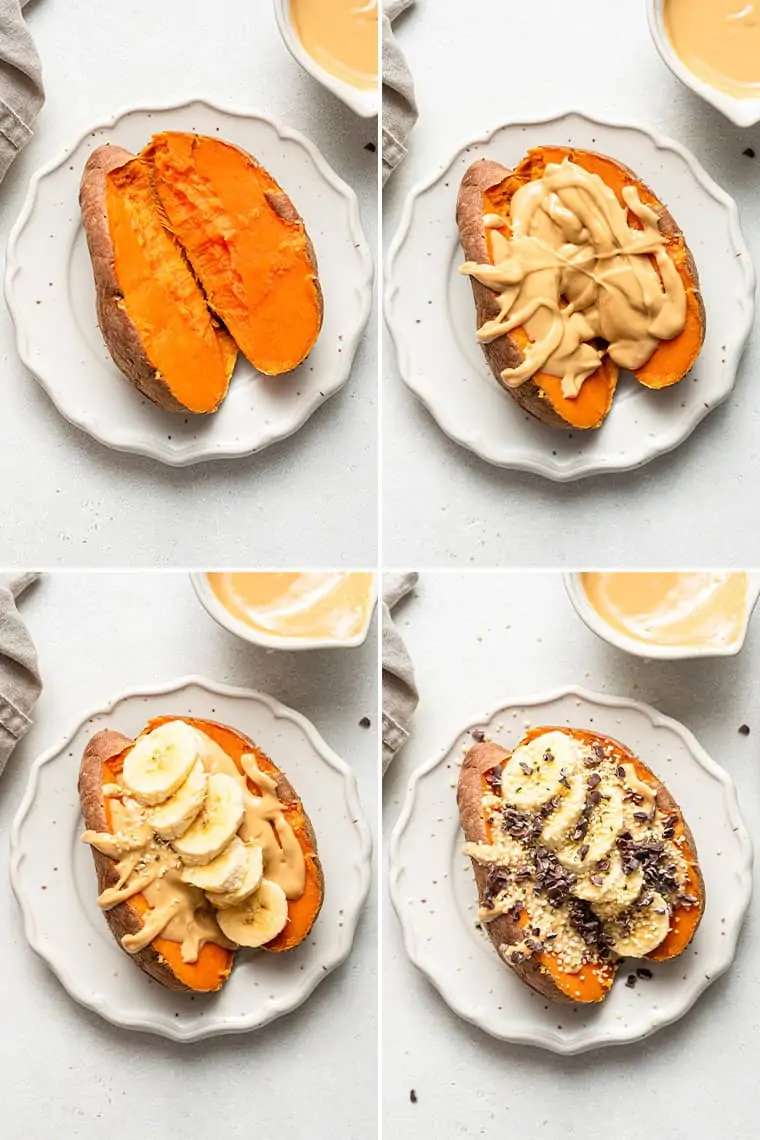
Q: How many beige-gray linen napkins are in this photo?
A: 4